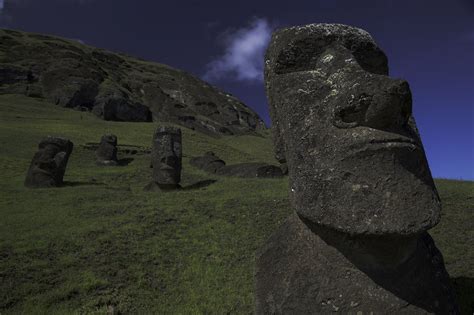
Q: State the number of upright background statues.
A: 3